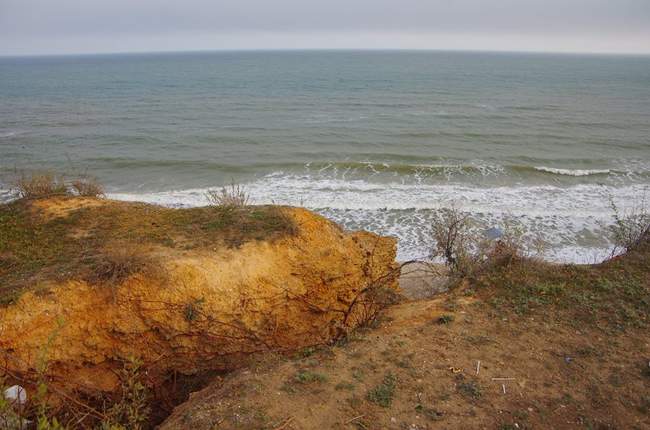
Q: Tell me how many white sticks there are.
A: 3